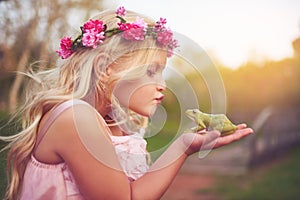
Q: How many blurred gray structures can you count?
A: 1